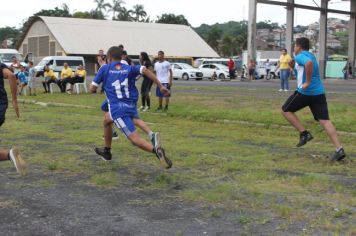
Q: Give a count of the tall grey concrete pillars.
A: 4